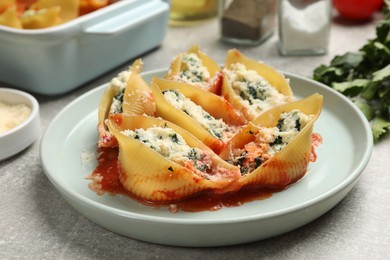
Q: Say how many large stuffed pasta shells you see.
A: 6